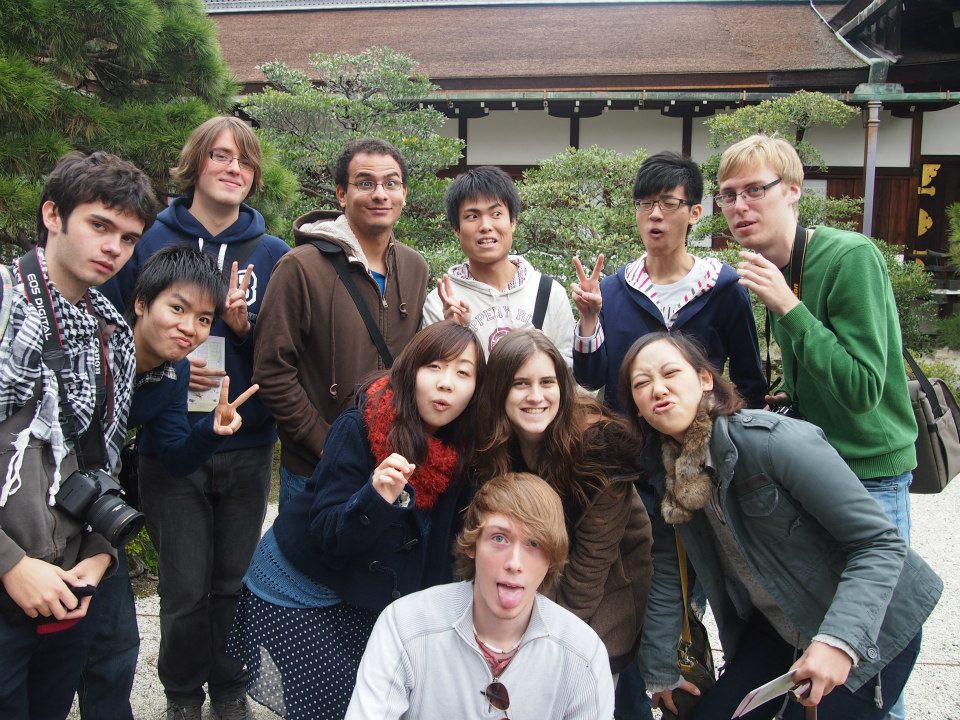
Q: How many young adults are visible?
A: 11